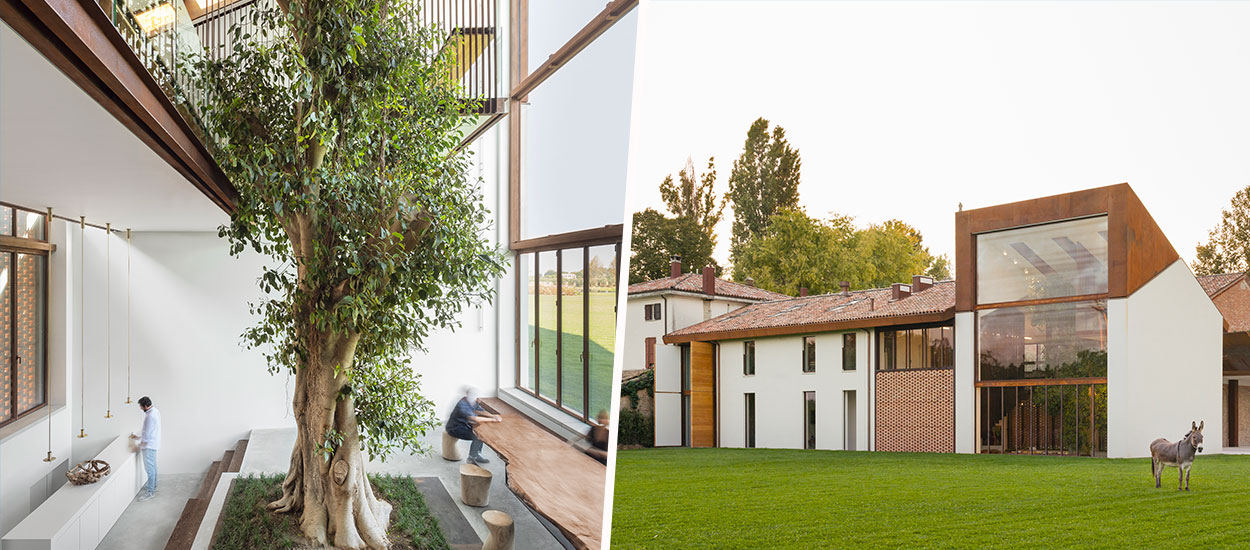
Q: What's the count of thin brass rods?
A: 4